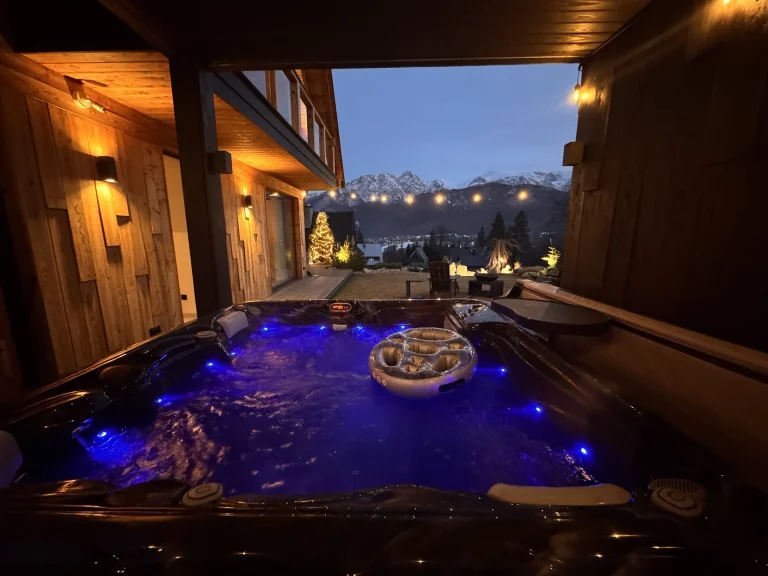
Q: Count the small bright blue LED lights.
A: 11